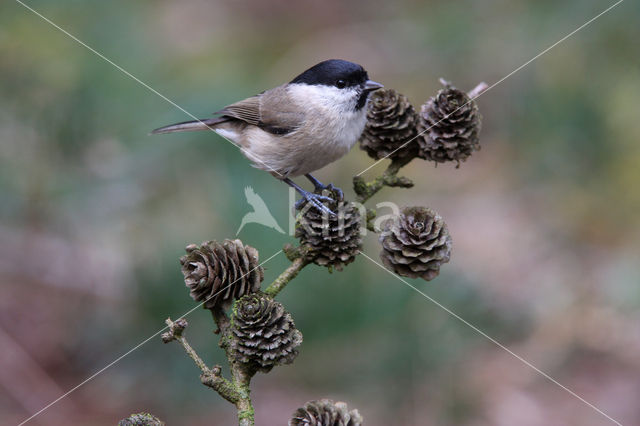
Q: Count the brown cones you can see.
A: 8